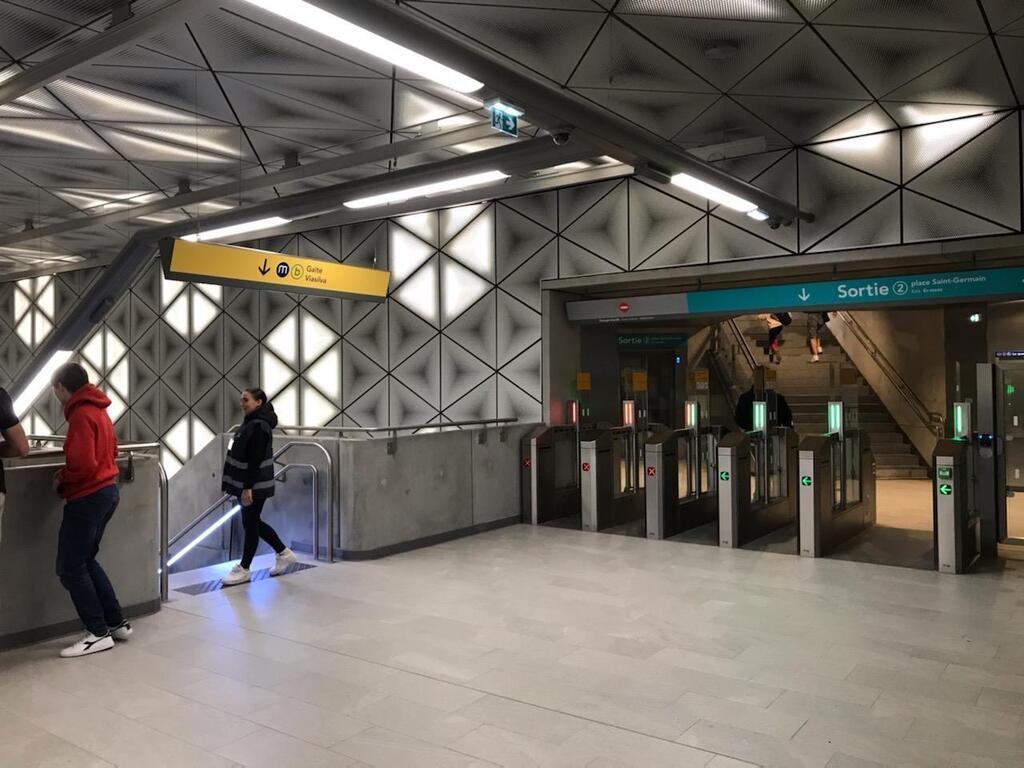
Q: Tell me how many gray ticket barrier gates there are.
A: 6